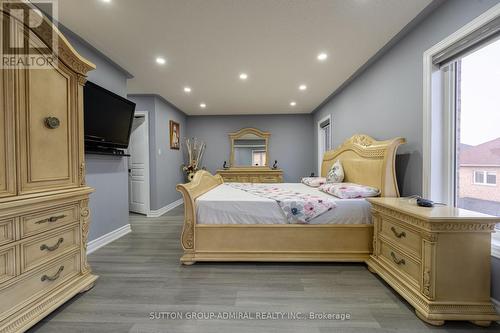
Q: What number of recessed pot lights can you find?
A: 8